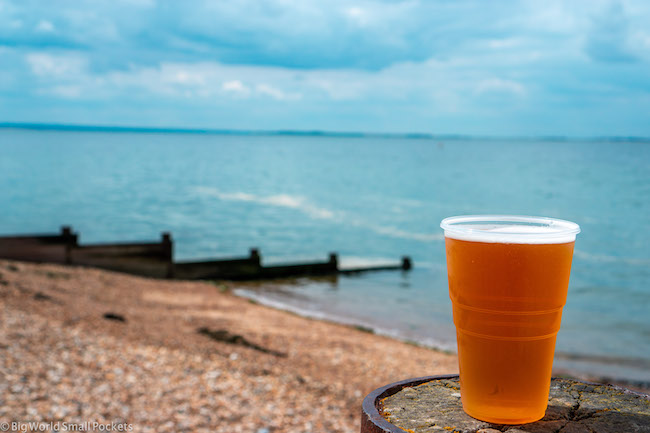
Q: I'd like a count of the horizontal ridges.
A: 2